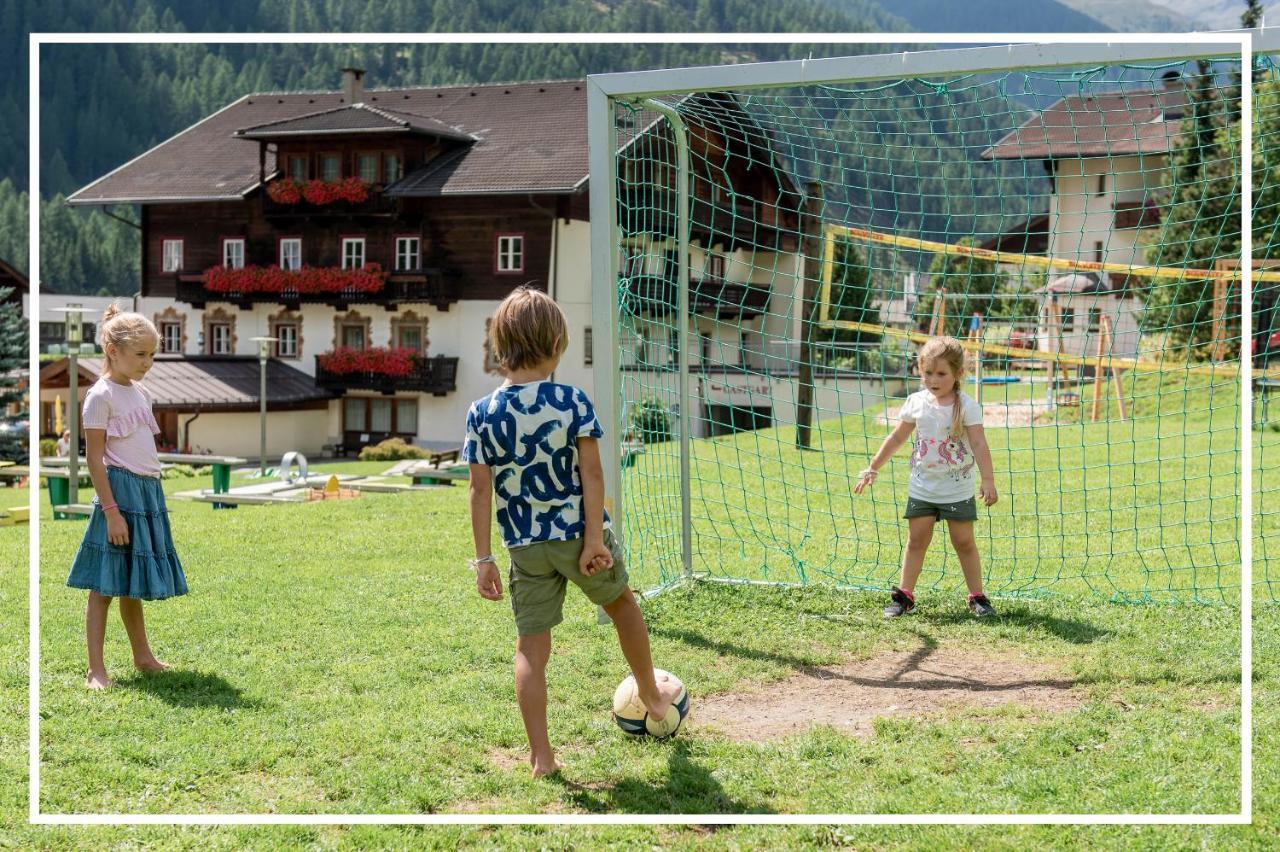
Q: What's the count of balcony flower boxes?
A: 3